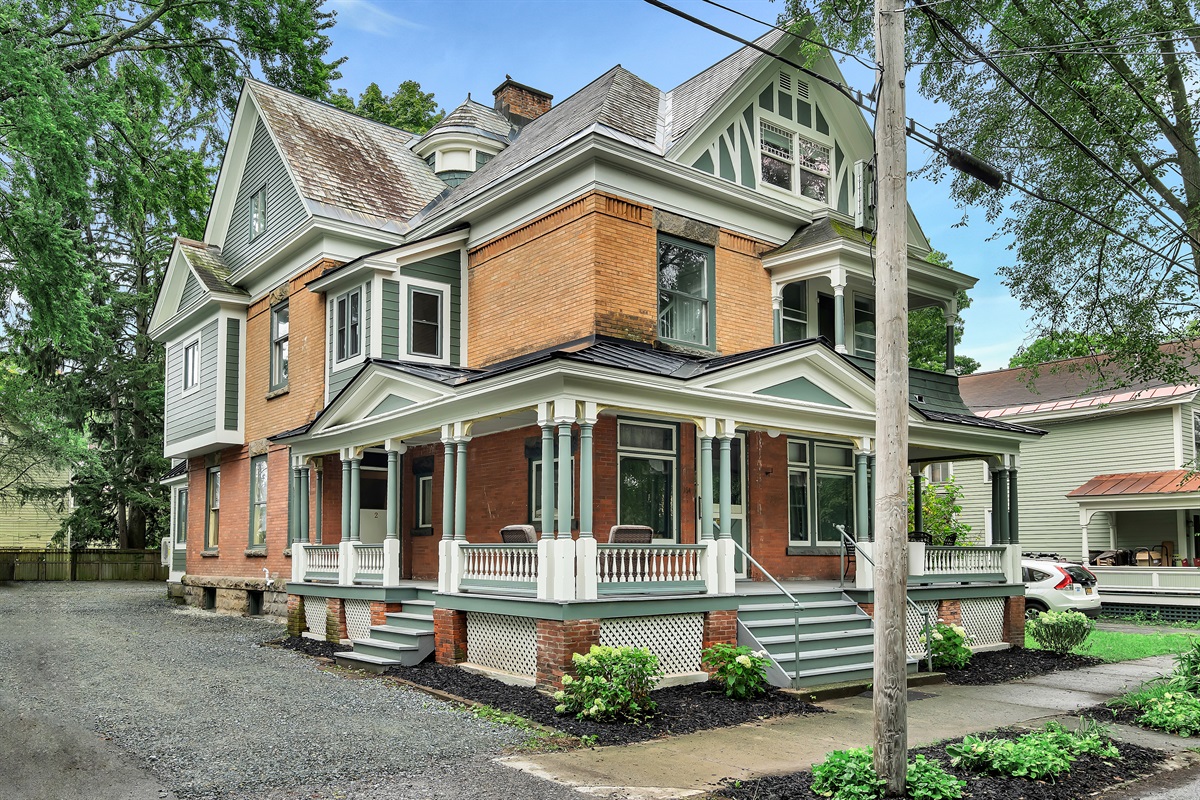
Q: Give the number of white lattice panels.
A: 6